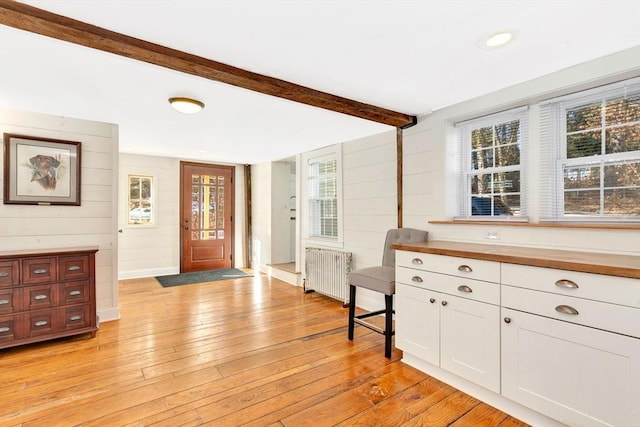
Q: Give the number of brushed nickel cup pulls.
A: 6